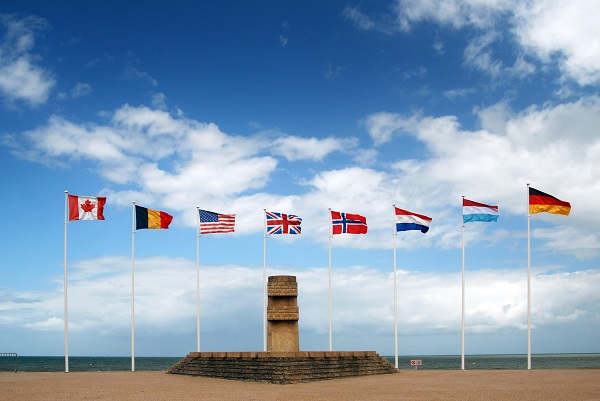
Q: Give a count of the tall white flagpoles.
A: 8